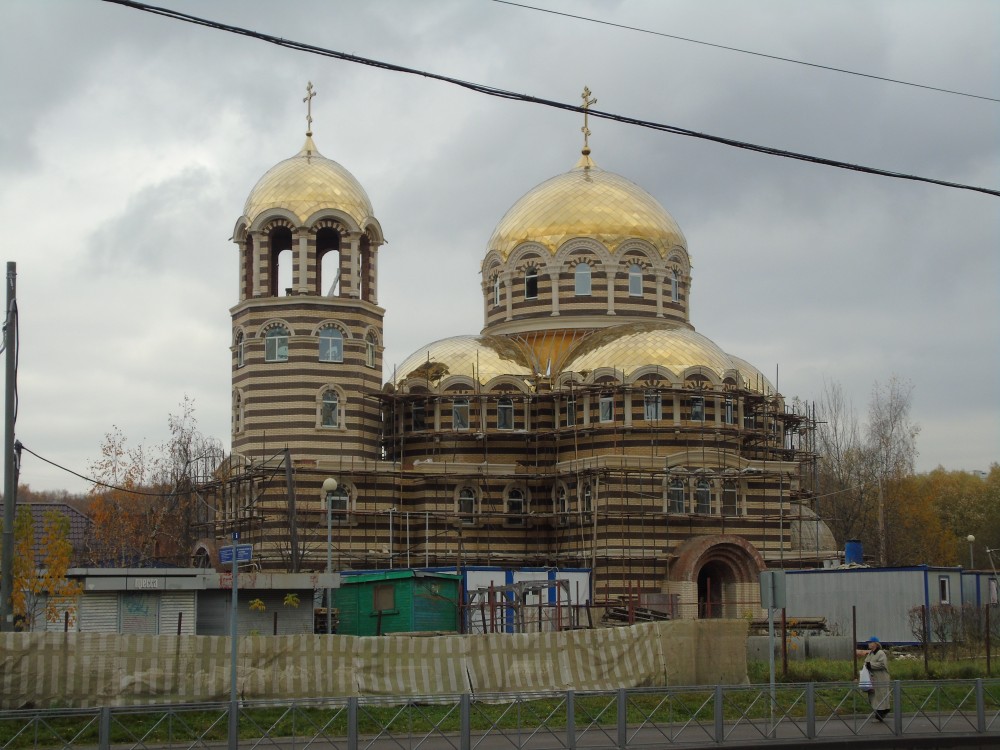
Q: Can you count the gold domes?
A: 5